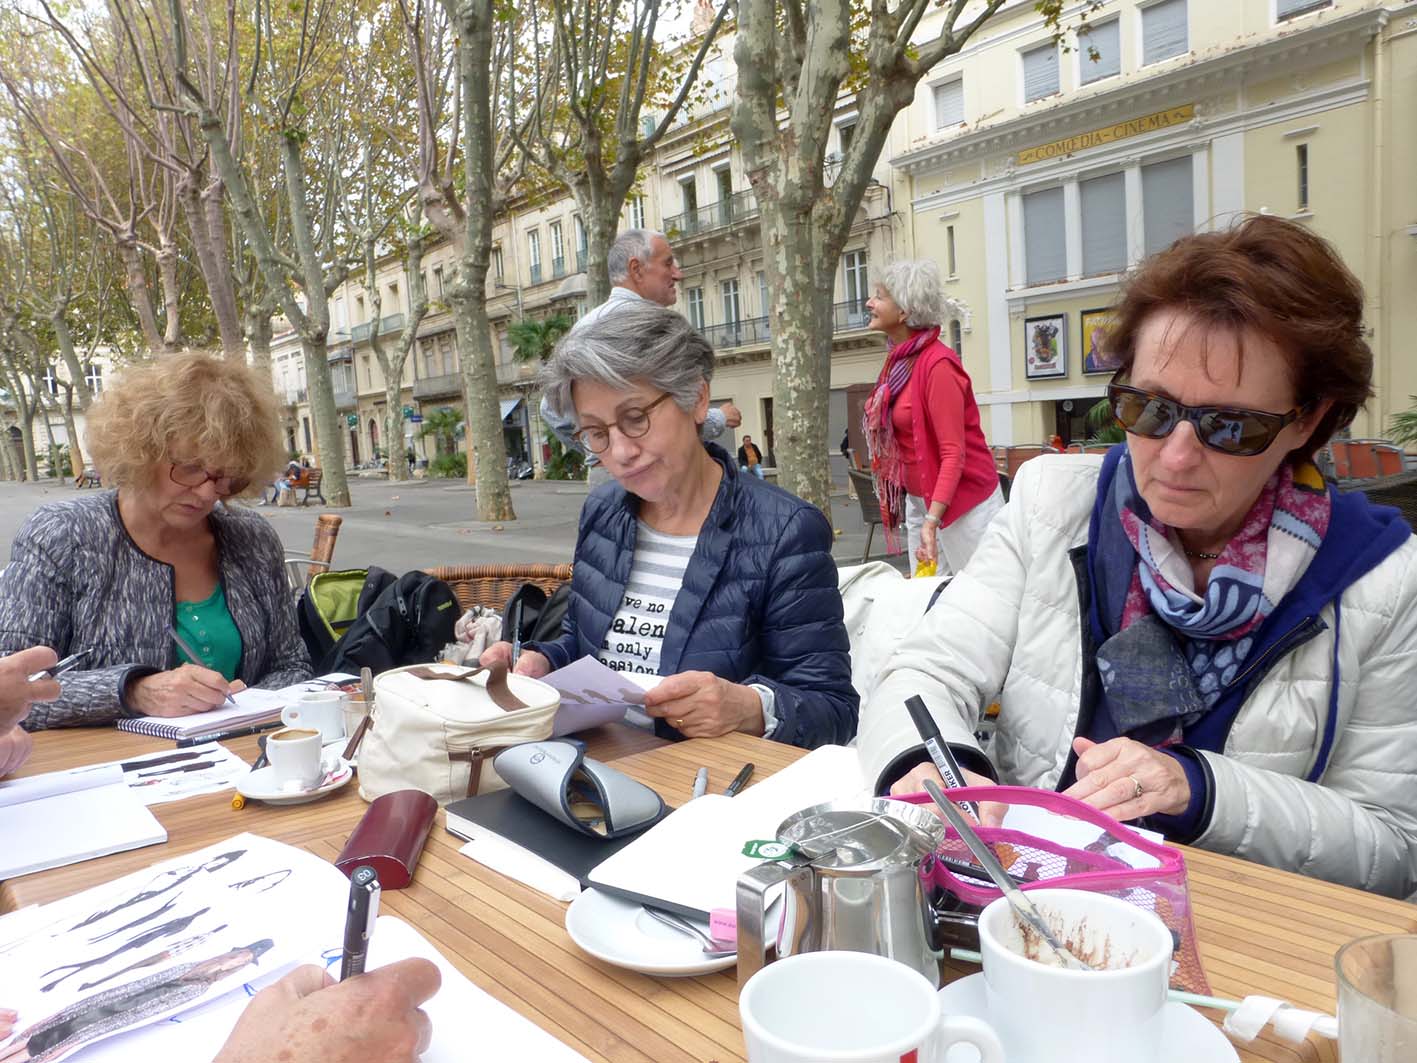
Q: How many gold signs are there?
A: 1